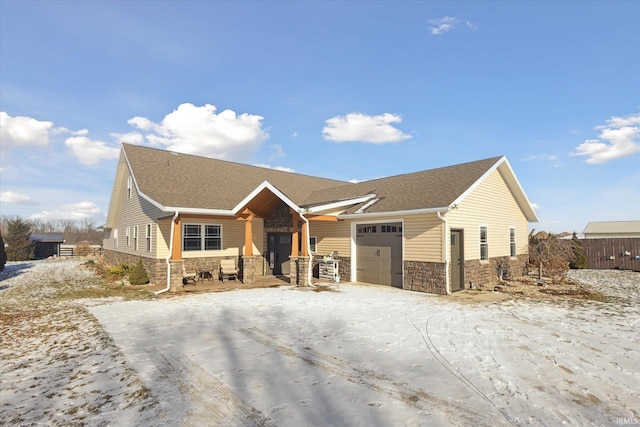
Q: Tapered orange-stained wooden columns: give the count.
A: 4